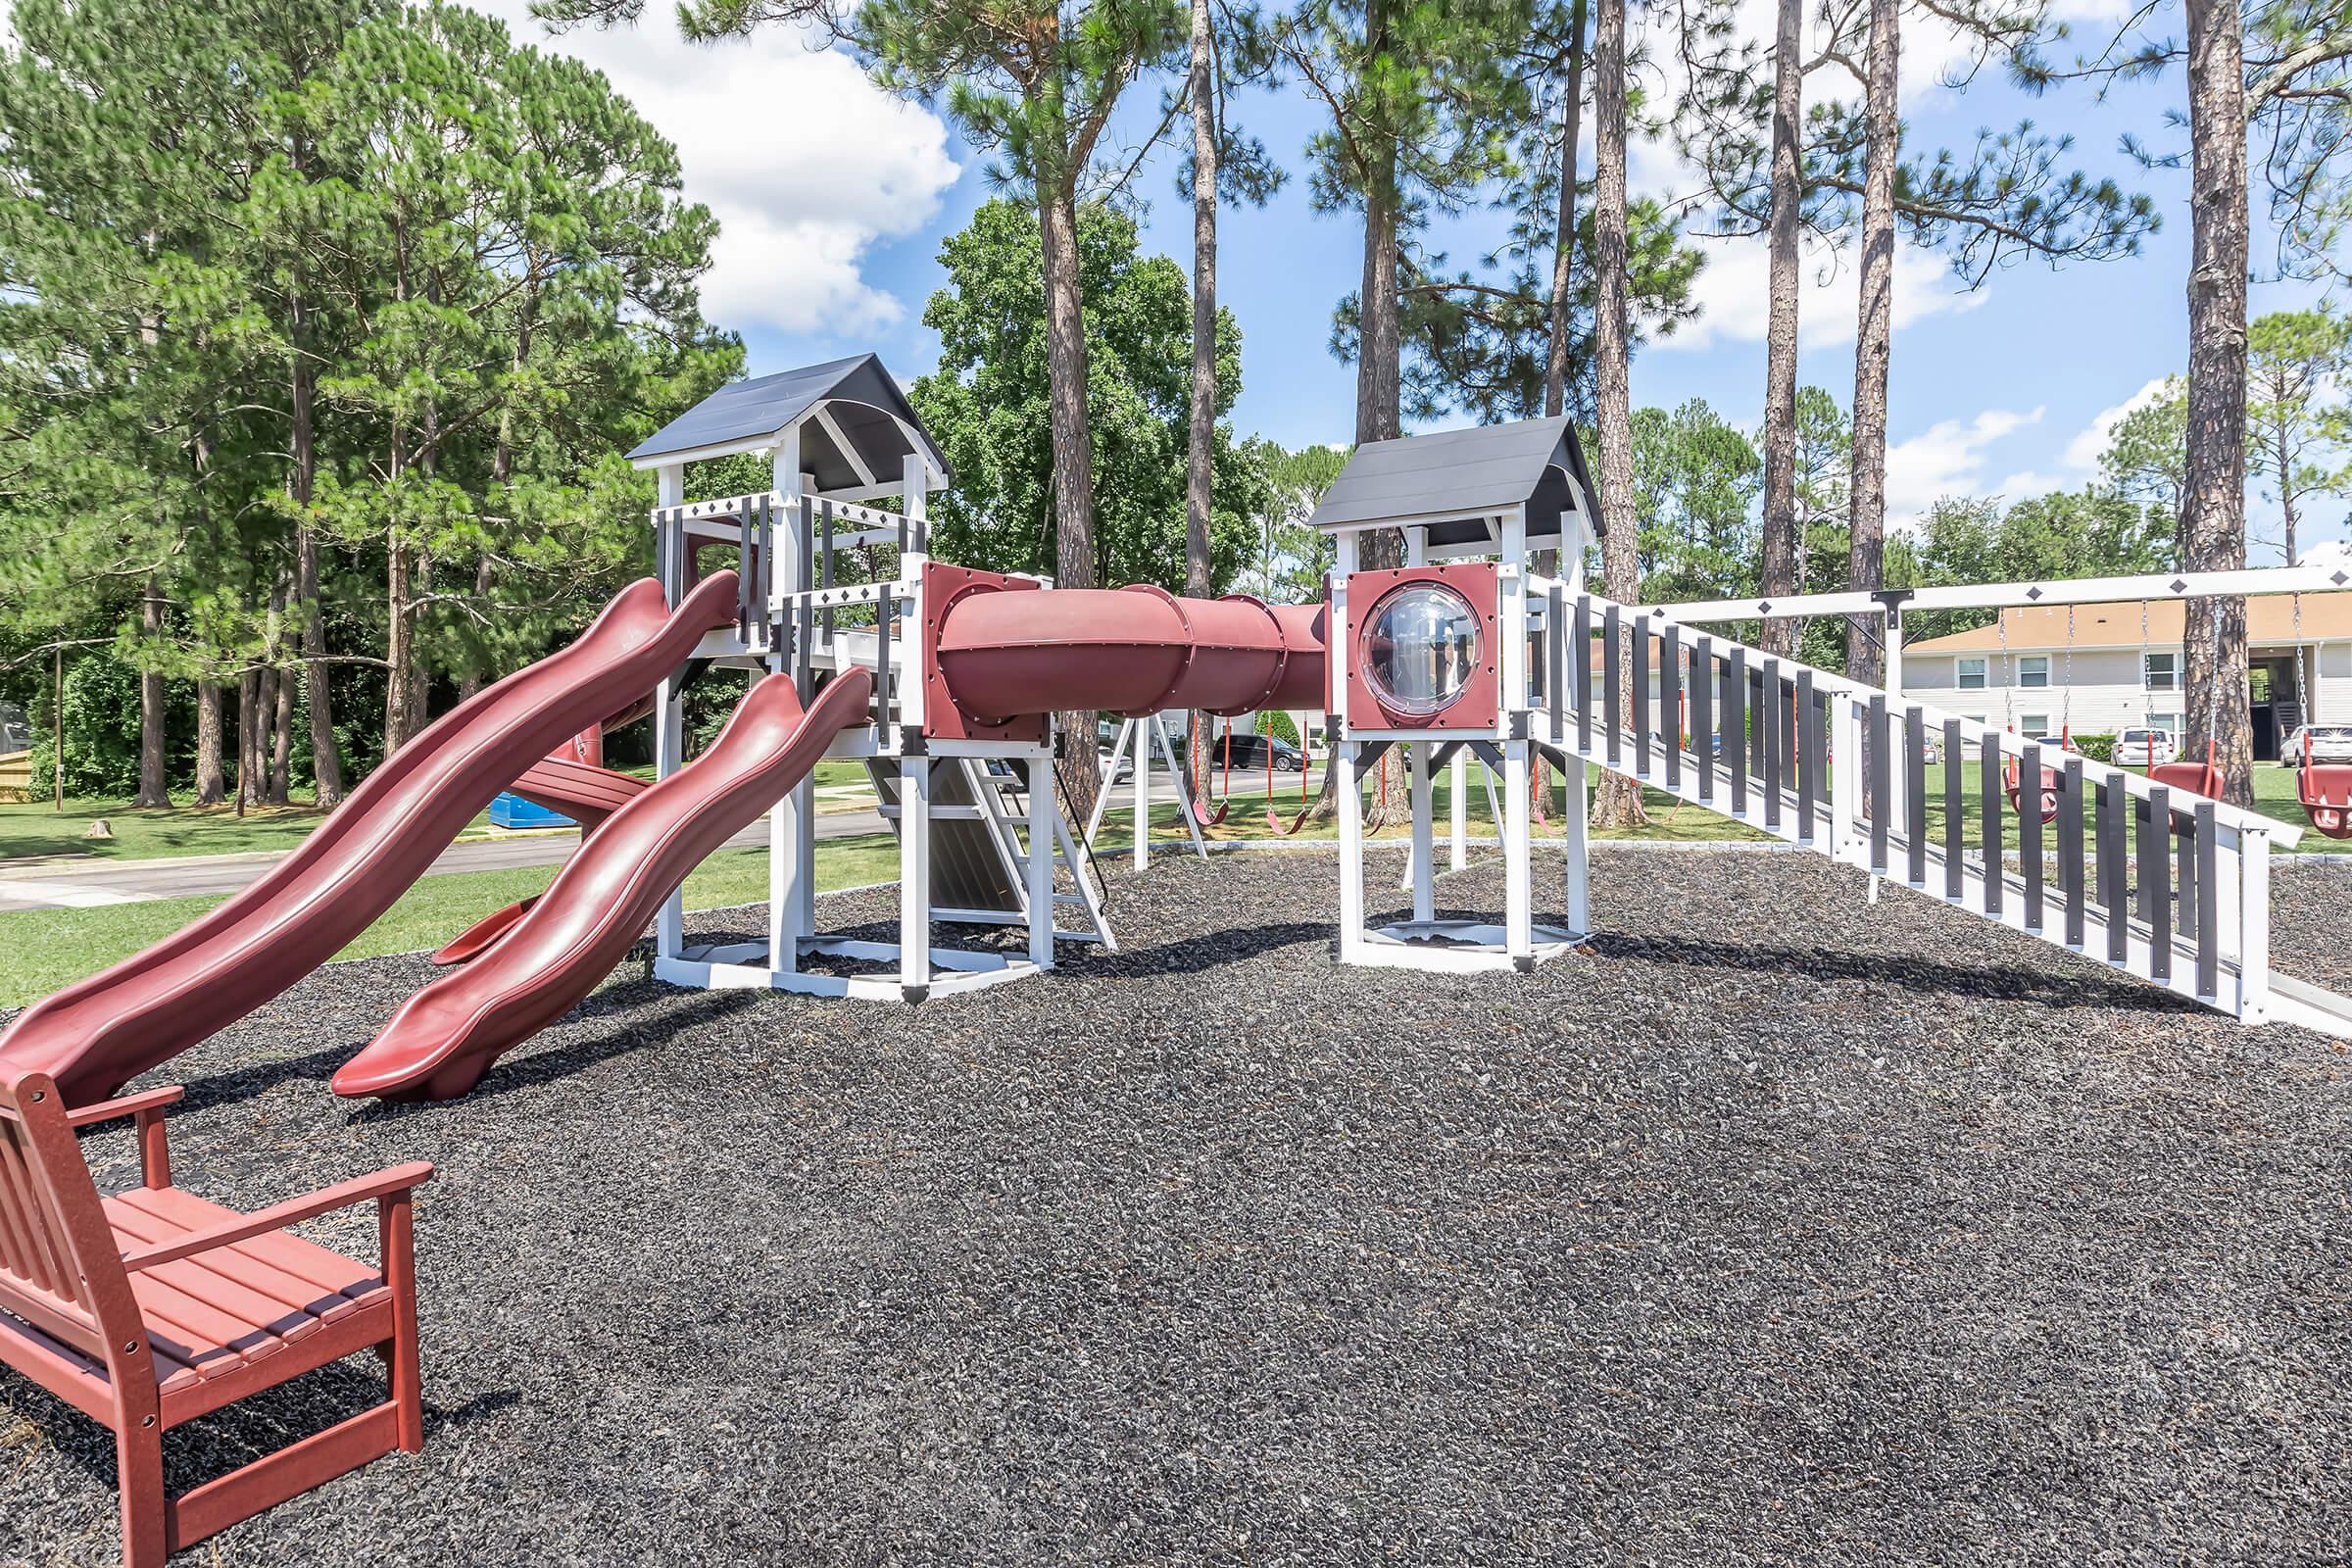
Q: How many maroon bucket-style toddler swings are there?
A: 3